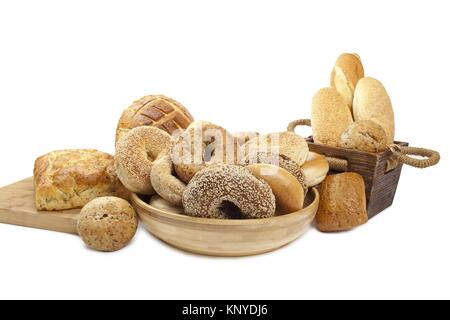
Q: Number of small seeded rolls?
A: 2